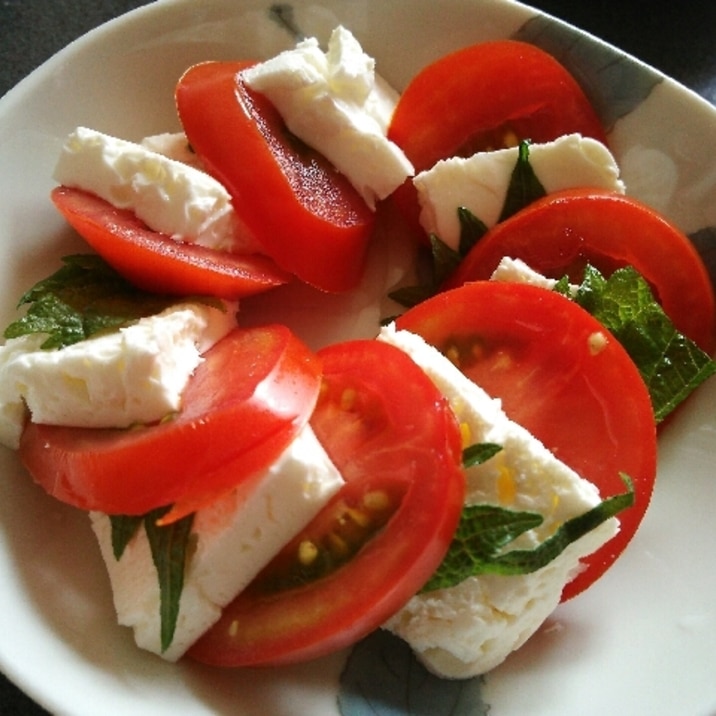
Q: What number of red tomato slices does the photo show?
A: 7